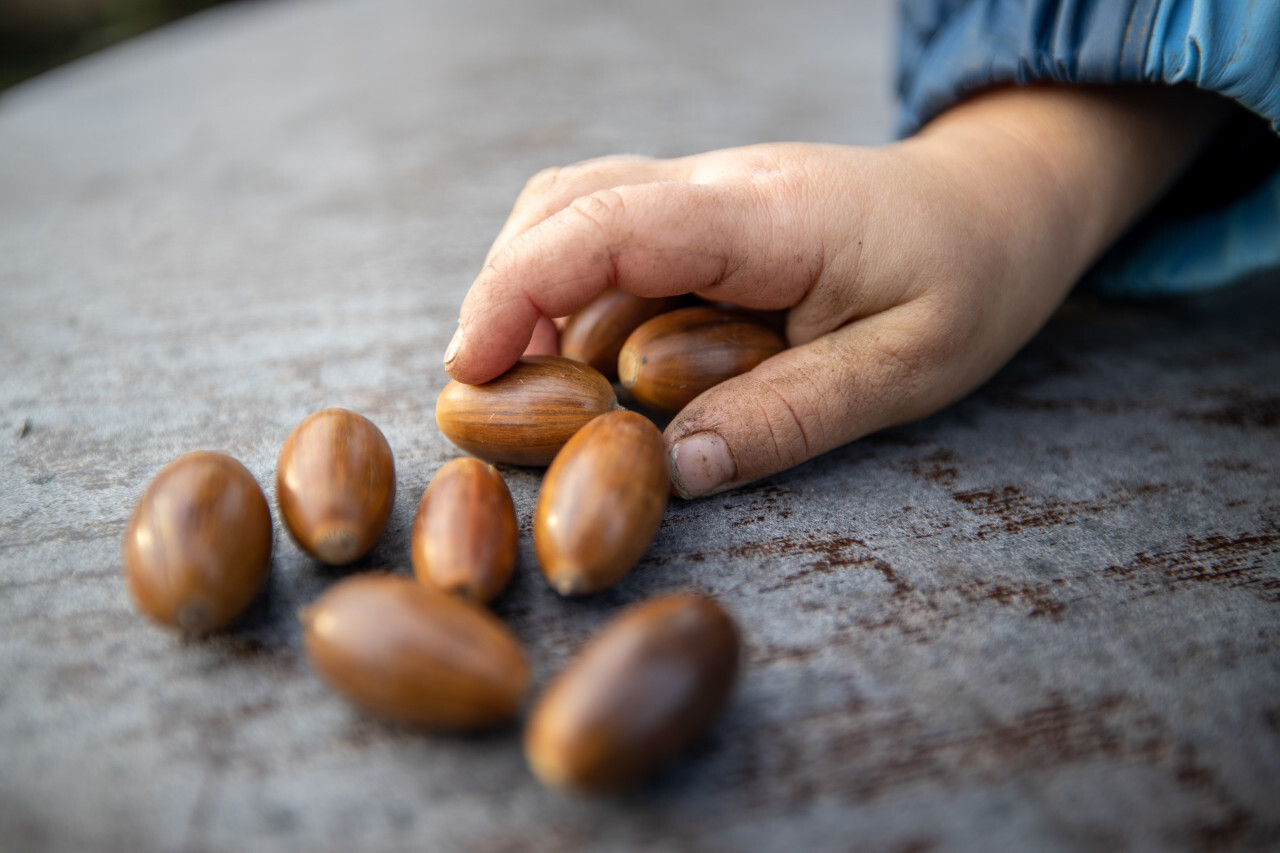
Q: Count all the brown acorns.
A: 9